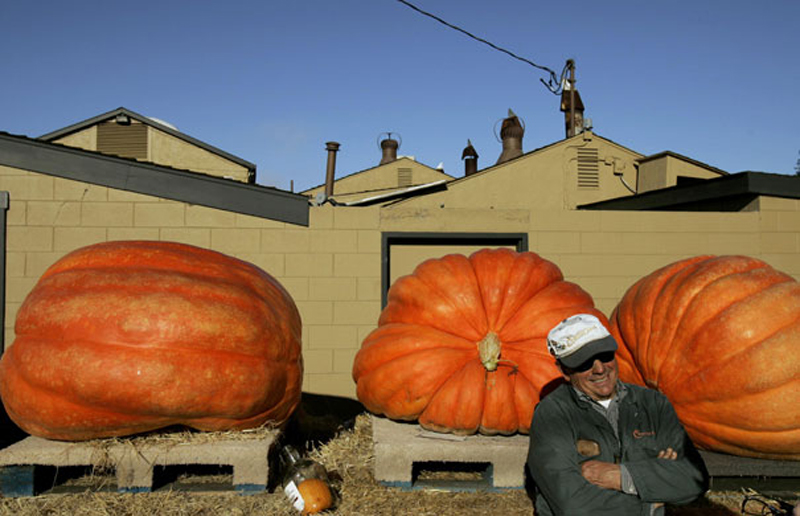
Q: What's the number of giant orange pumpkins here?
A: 3